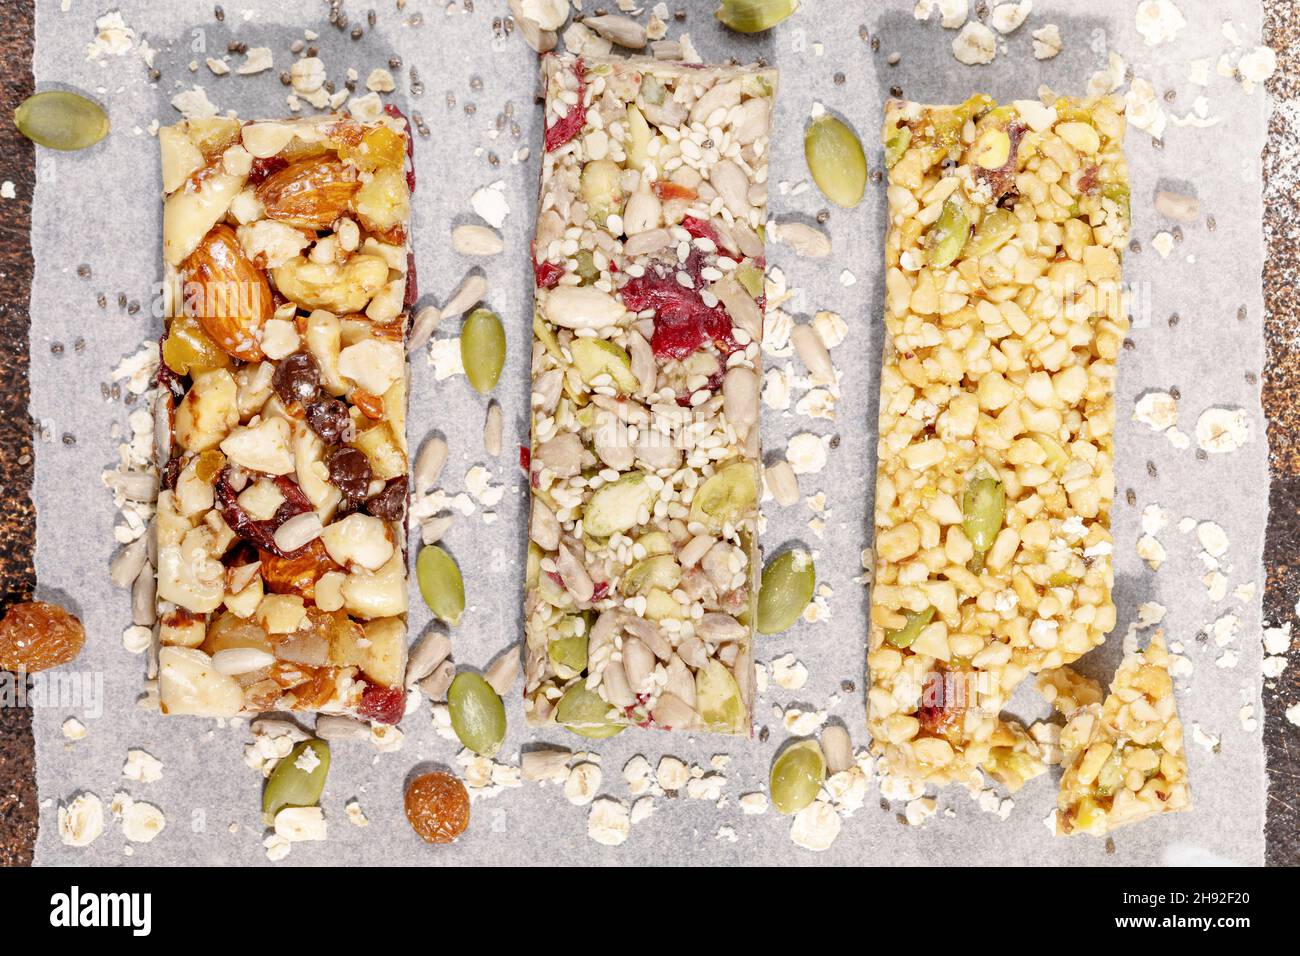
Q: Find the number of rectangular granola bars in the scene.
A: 3